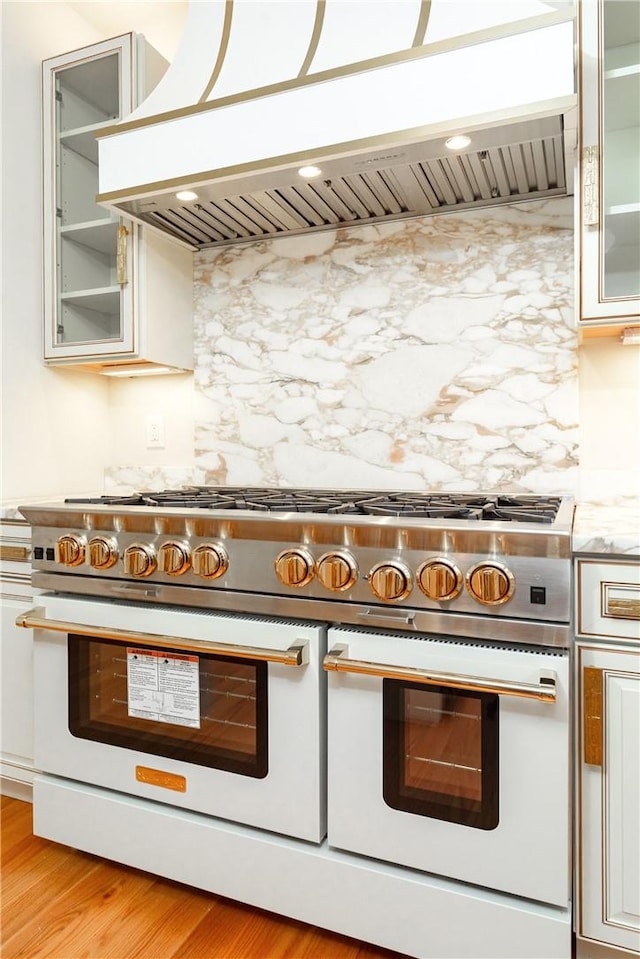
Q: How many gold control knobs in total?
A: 10